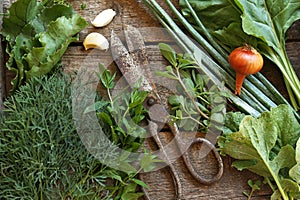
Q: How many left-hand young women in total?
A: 0